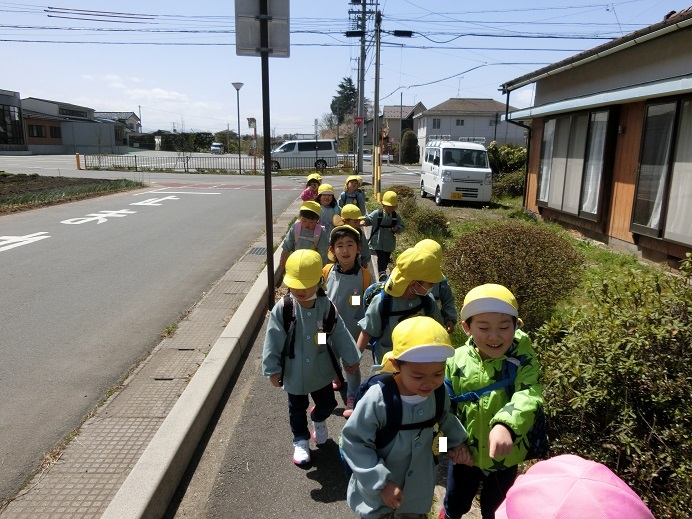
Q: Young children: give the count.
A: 13